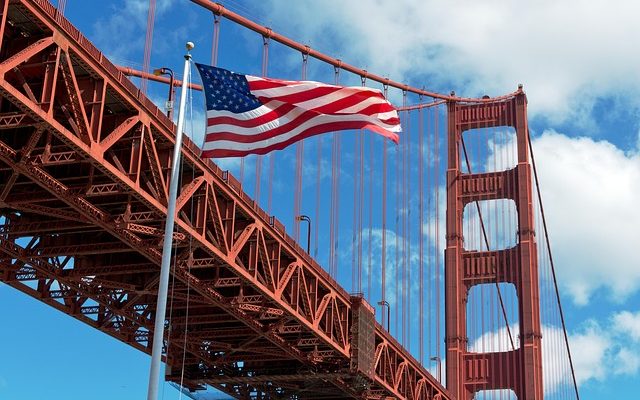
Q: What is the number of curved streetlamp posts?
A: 4